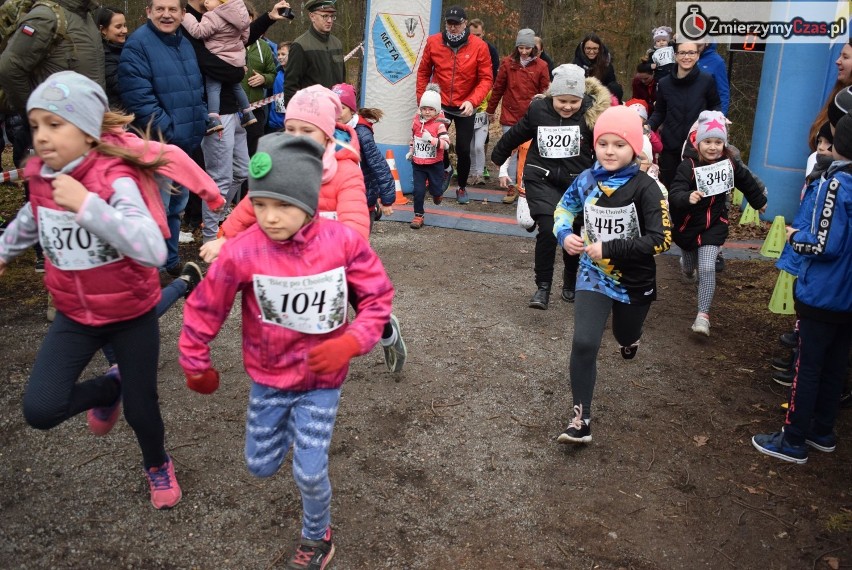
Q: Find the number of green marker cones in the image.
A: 4